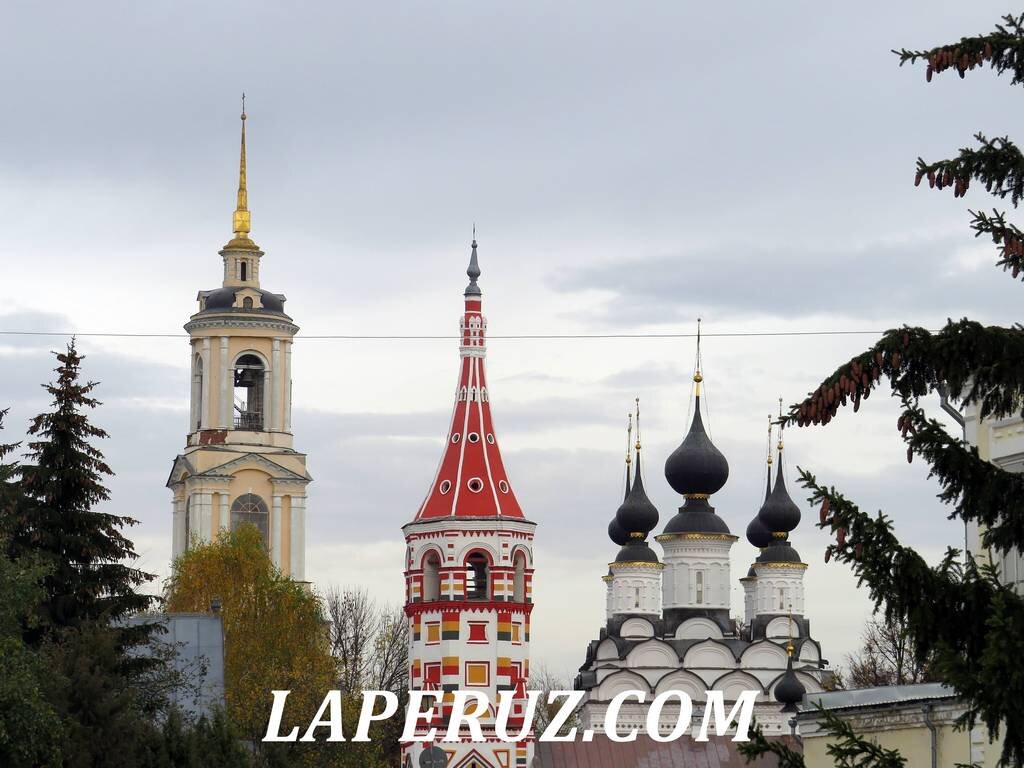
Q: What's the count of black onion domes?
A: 6